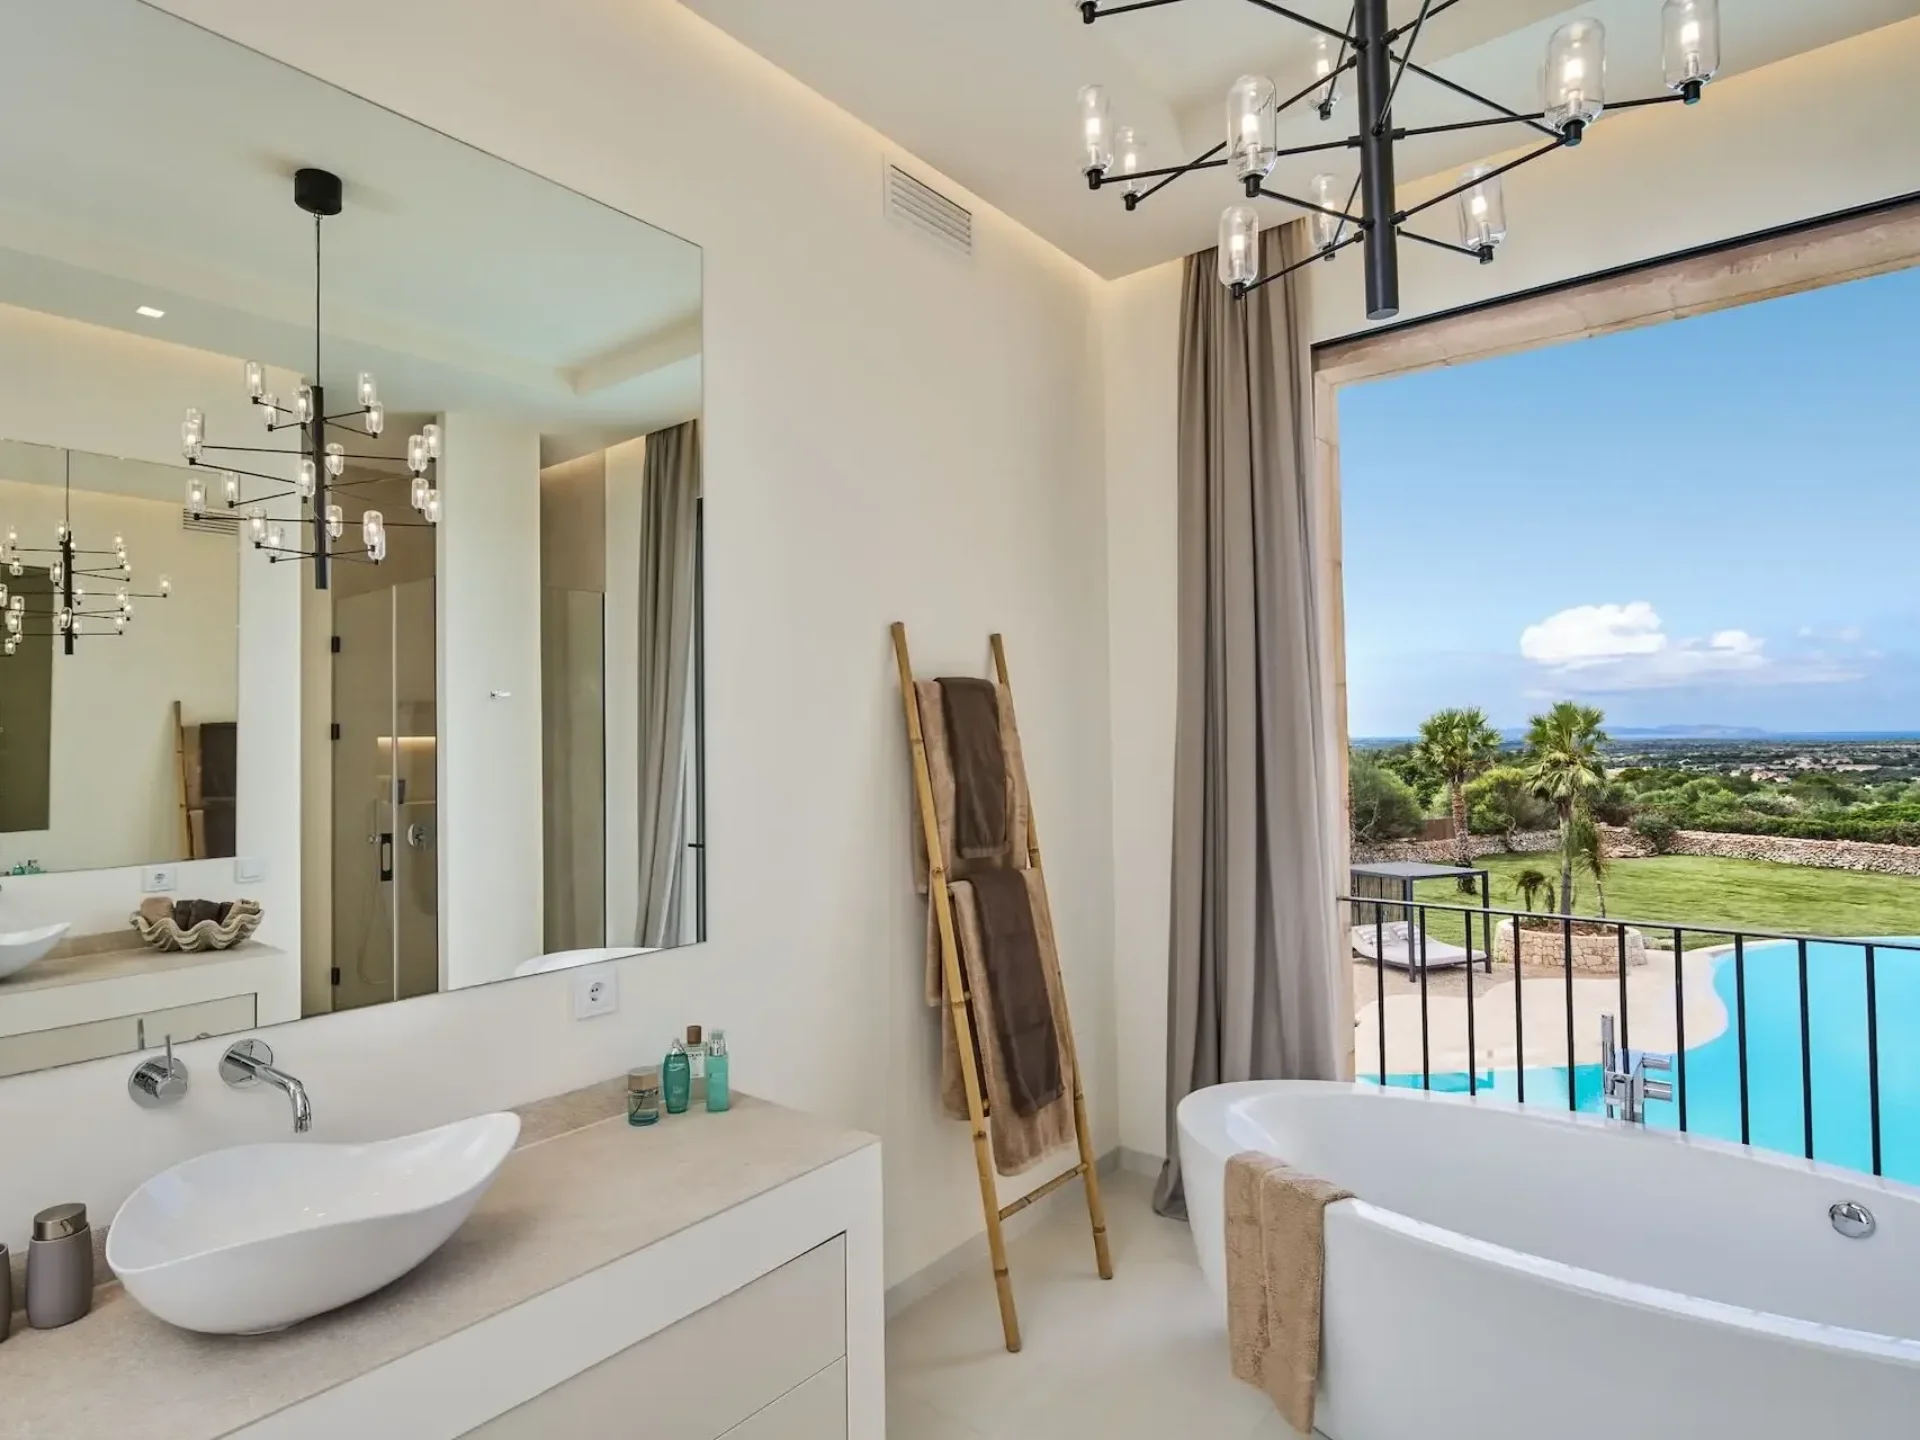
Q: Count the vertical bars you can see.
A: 10